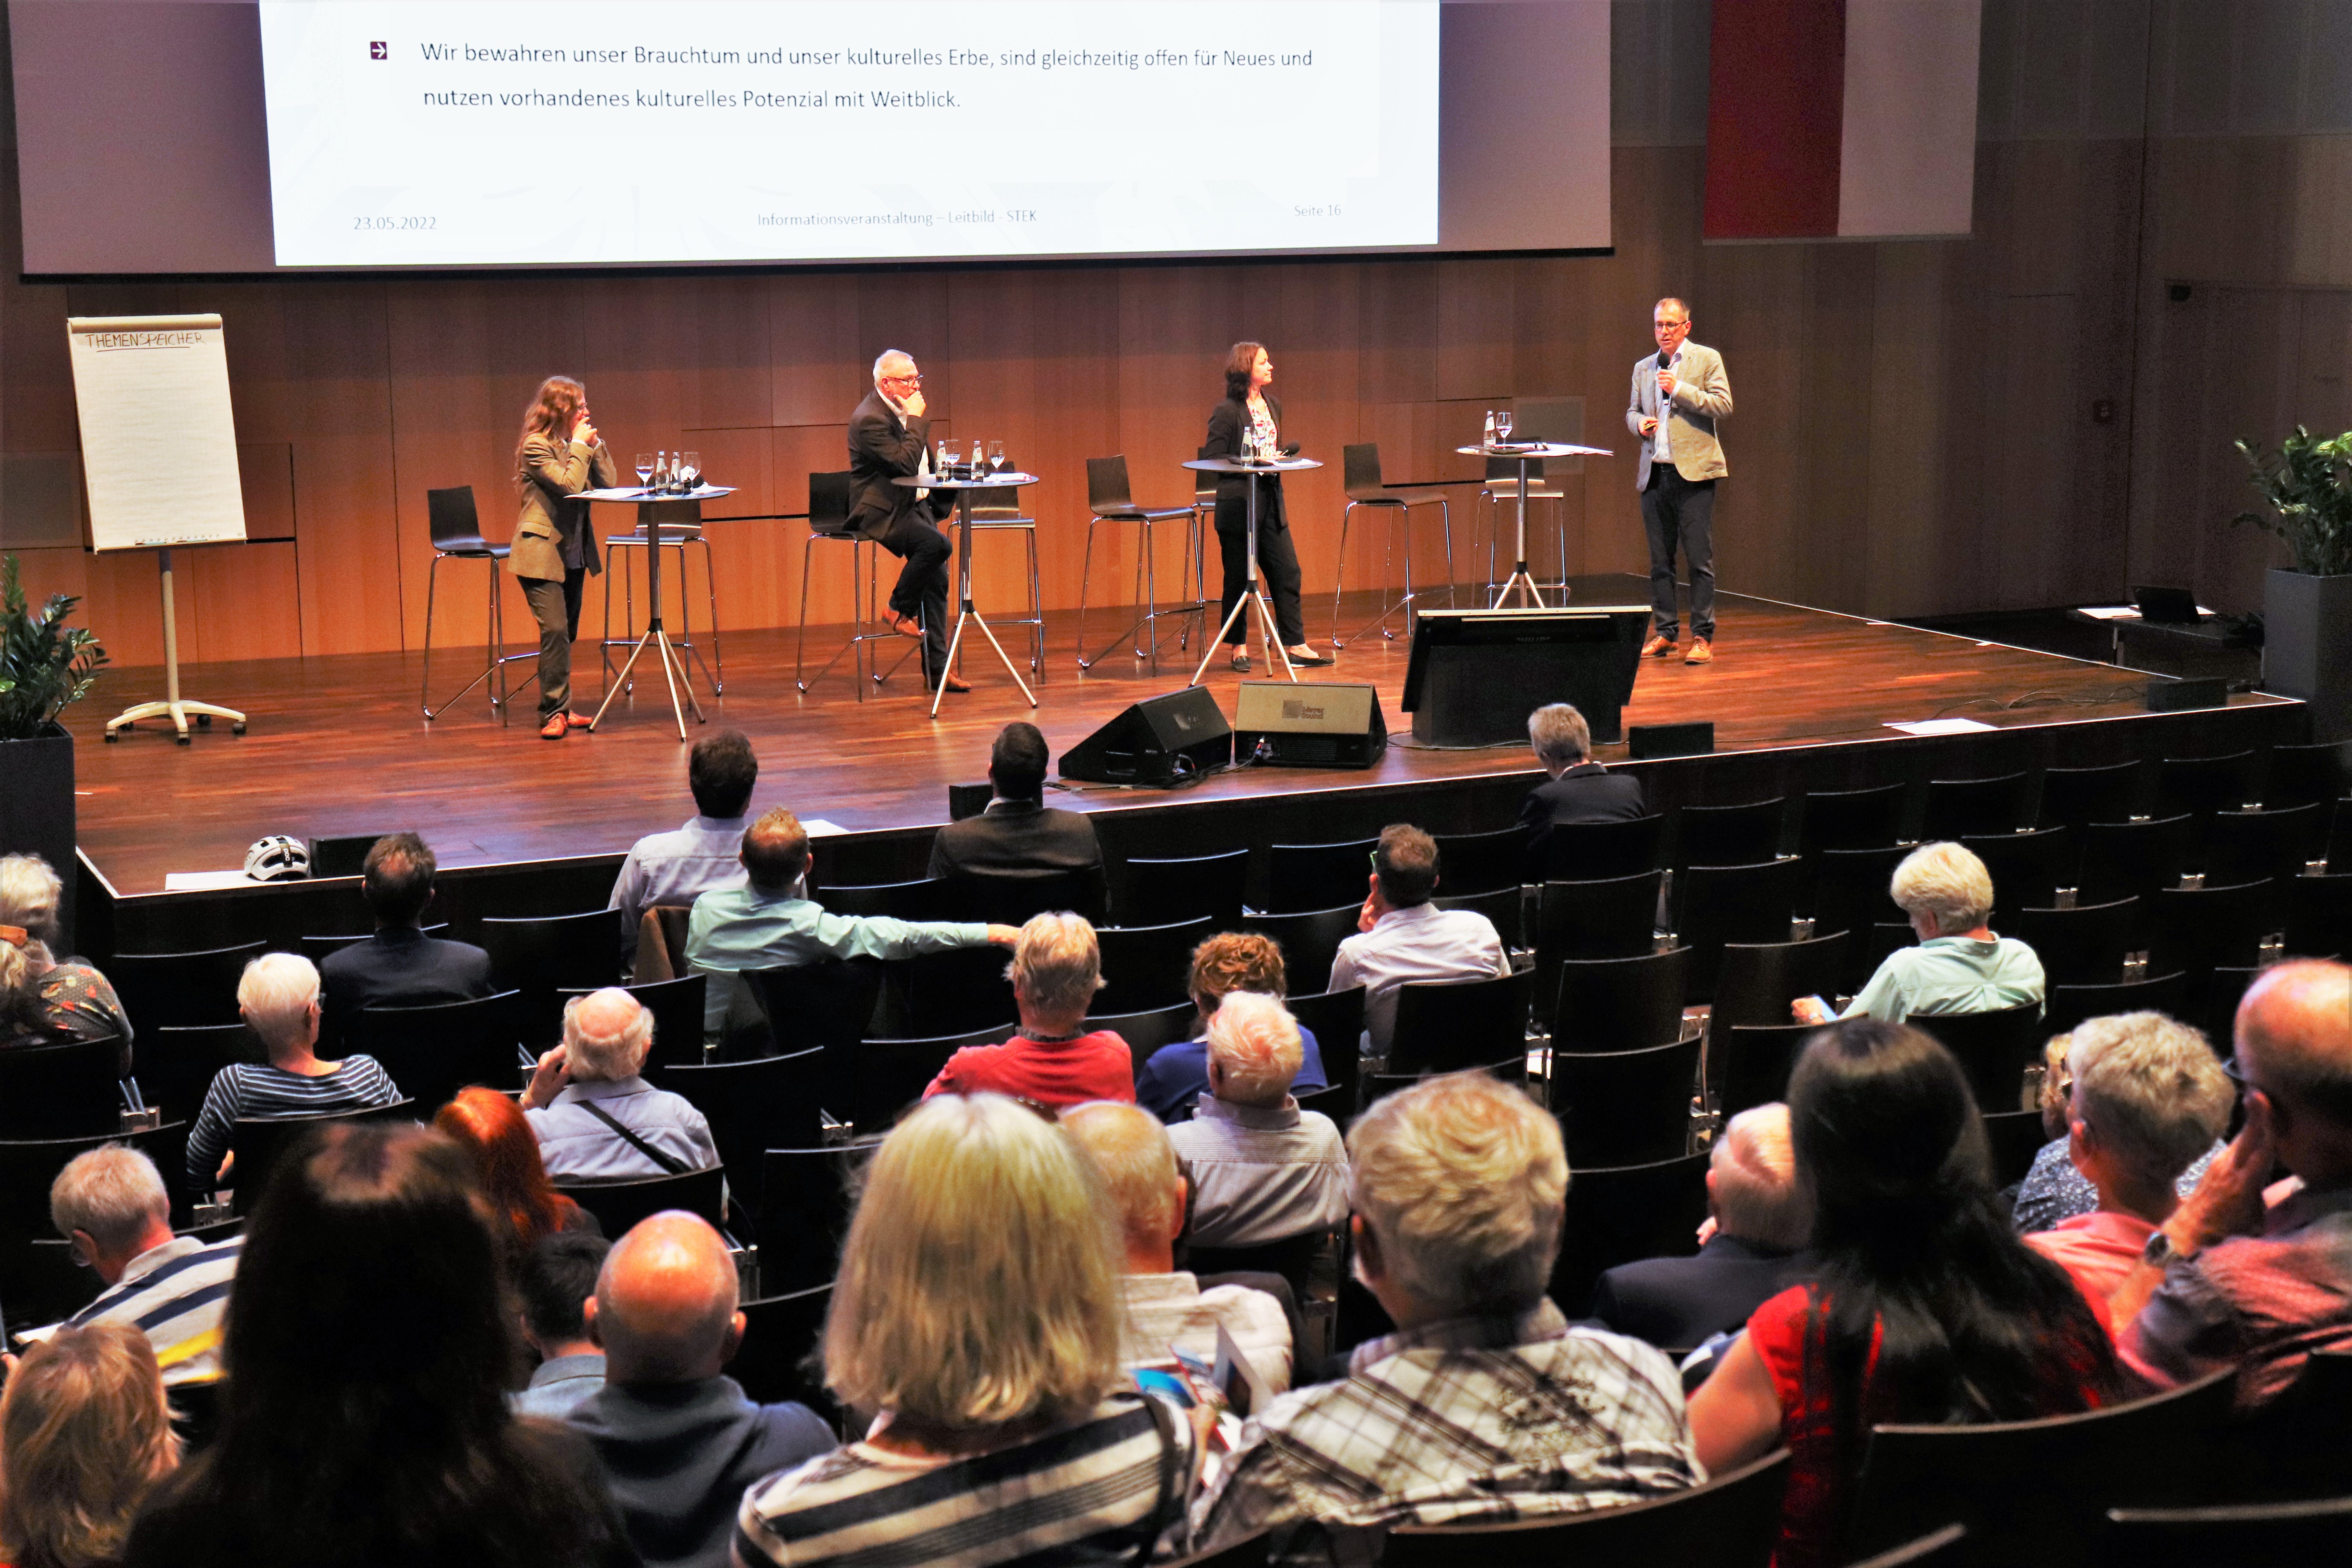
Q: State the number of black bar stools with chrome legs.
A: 8